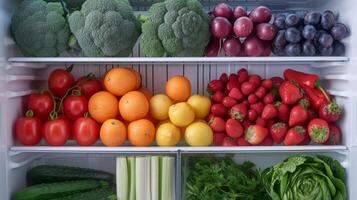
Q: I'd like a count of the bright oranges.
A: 6